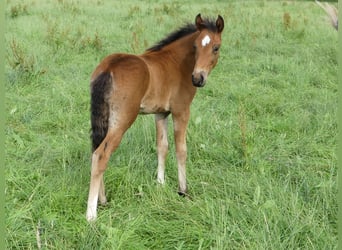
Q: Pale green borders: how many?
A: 2